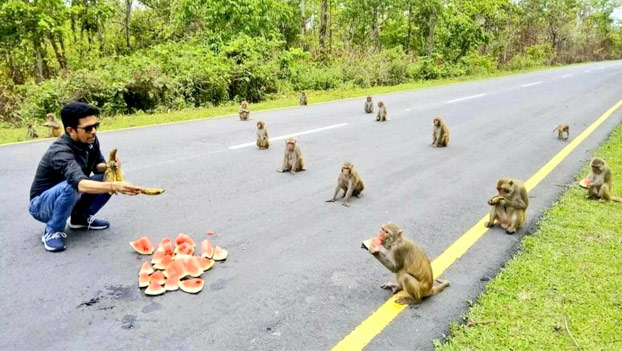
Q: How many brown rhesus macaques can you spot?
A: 14